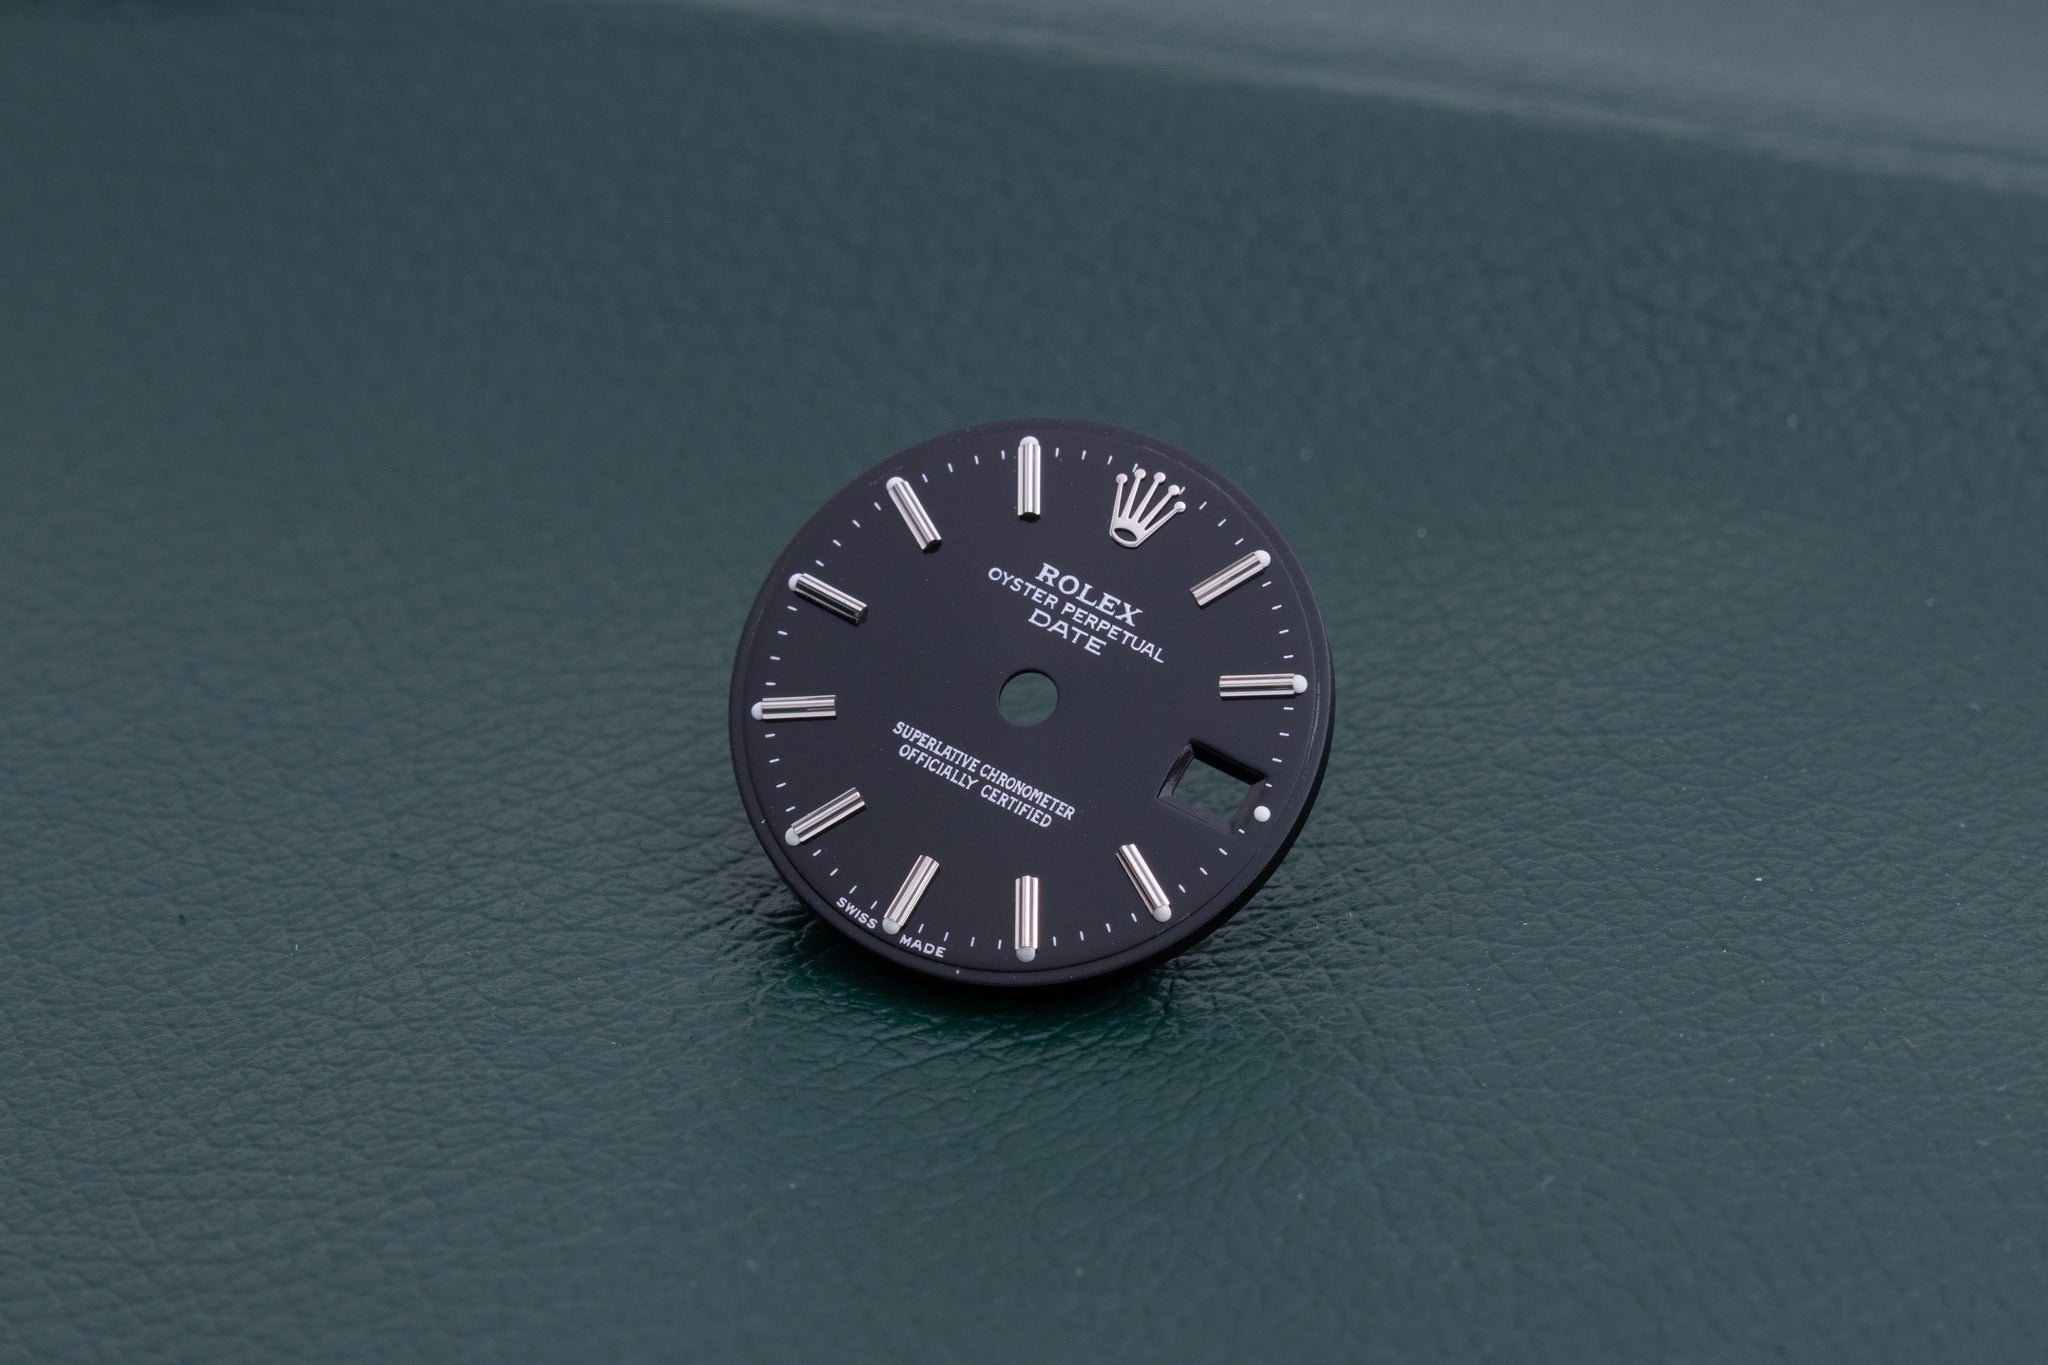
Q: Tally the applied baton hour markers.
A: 10